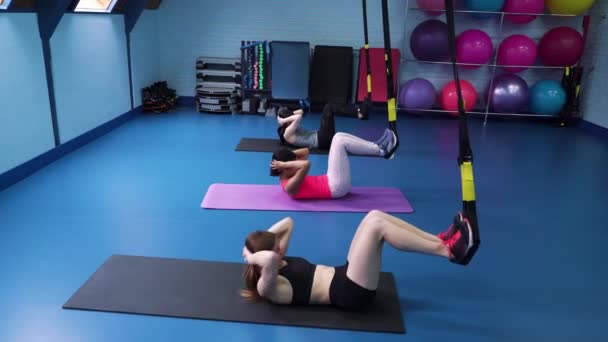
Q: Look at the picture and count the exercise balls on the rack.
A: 12